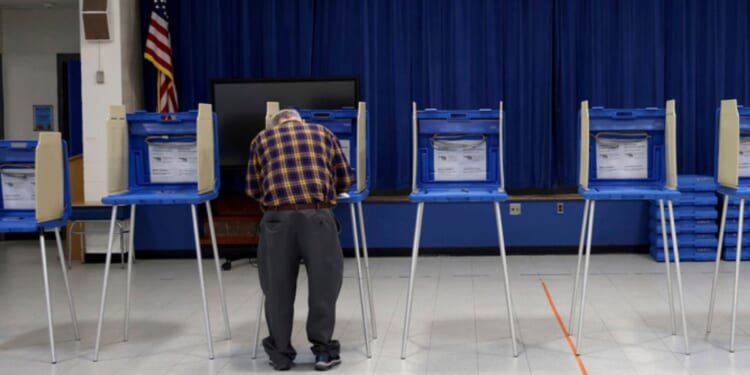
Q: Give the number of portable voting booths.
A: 6